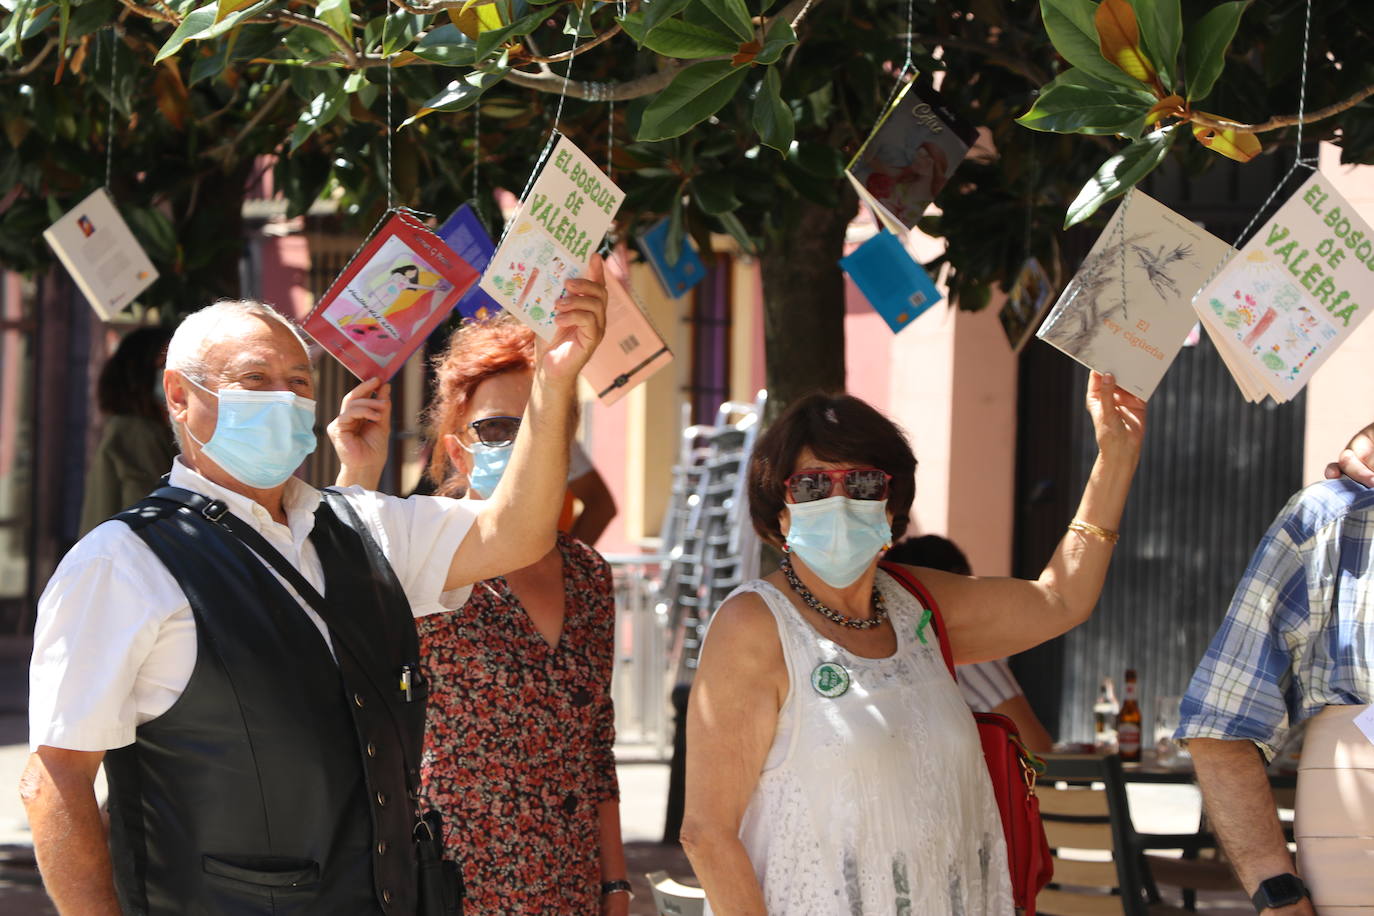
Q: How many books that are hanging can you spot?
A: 11